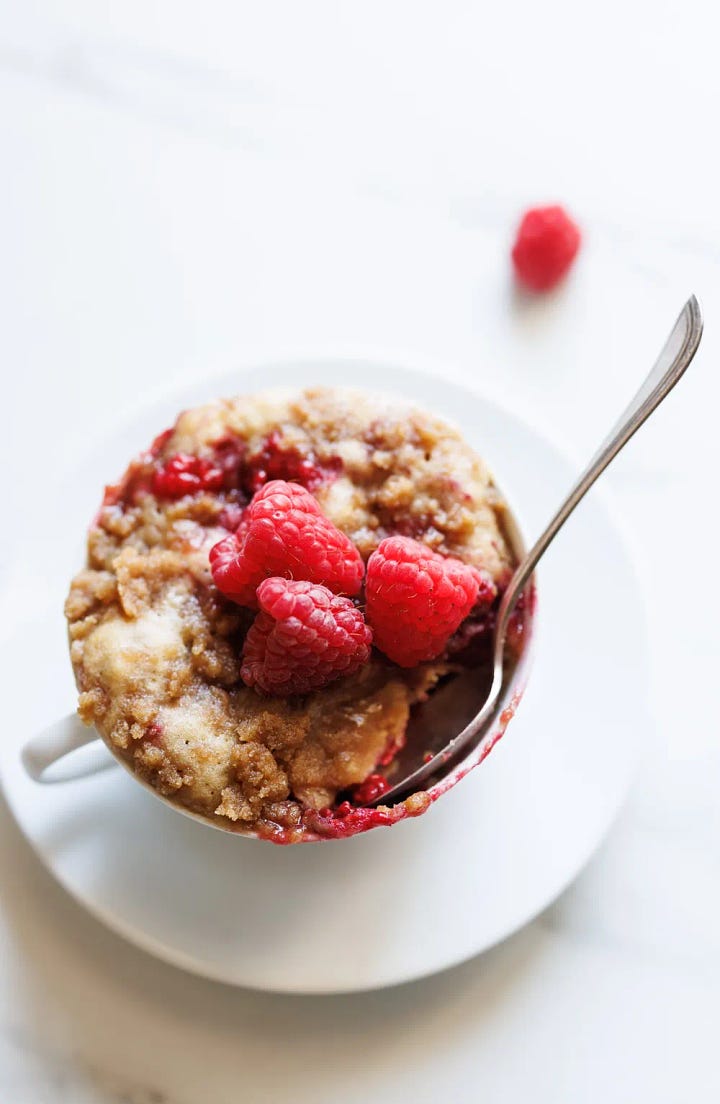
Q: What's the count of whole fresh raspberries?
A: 4